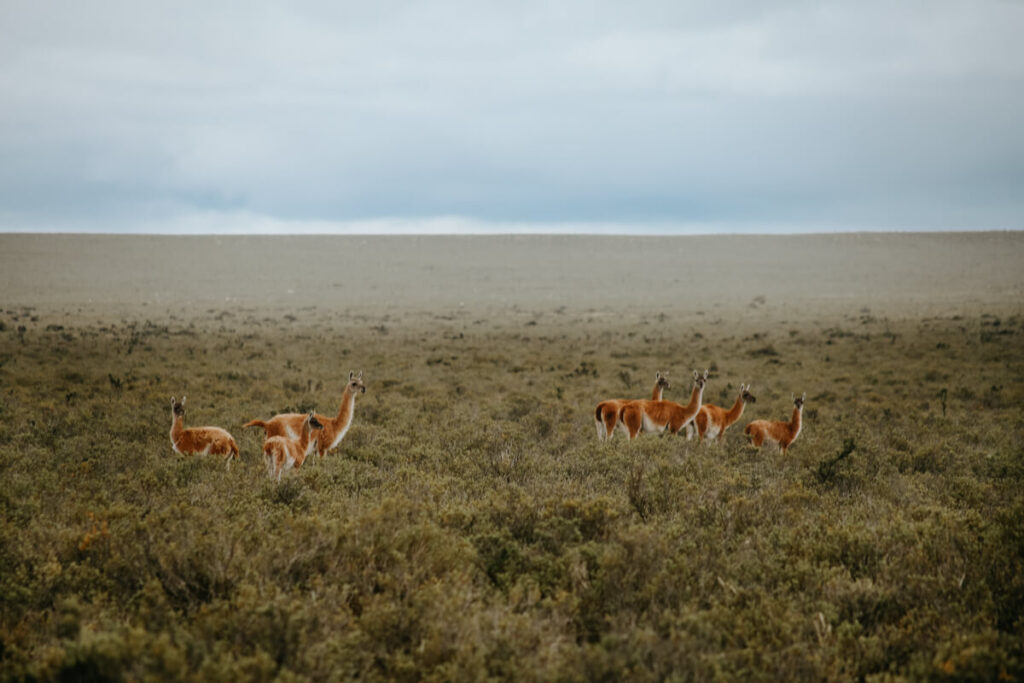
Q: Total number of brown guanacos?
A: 7